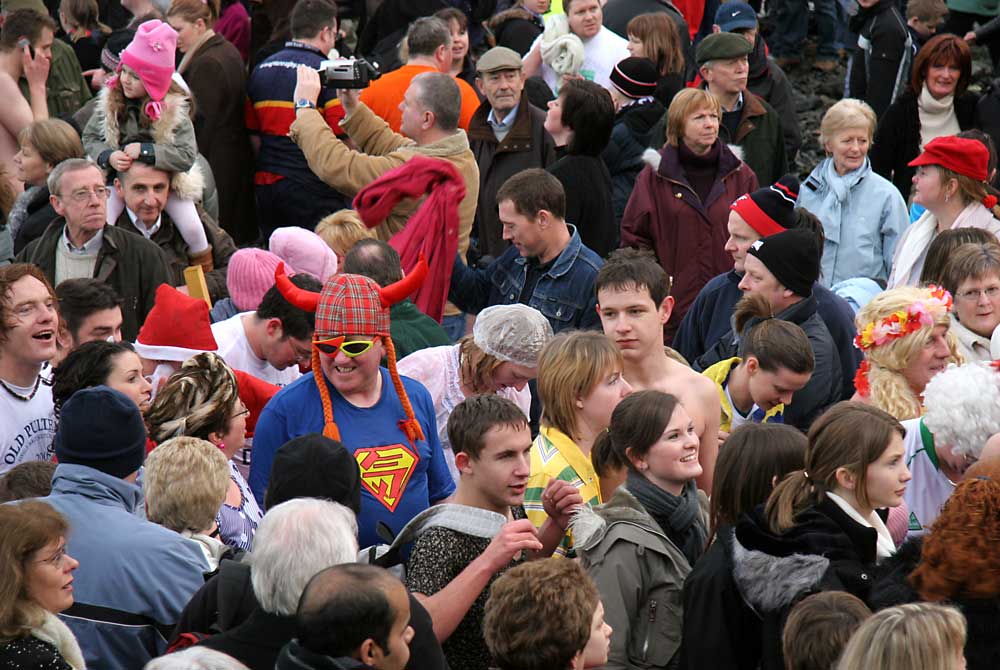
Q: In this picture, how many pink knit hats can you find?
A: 3